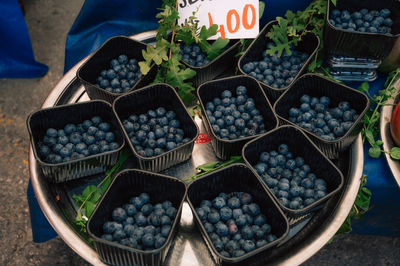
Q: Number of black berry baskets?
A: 11